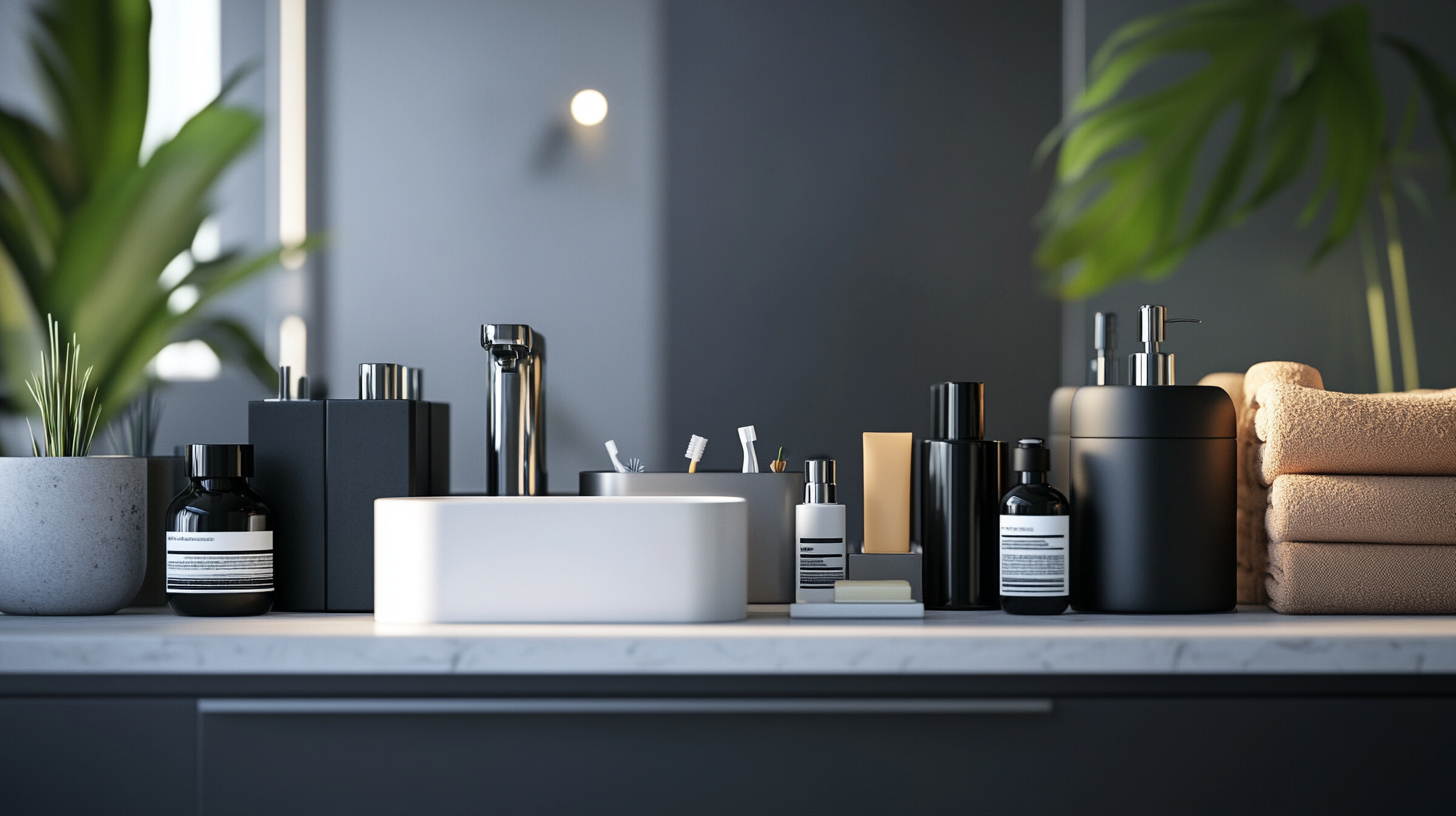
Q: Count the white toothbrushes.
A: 2